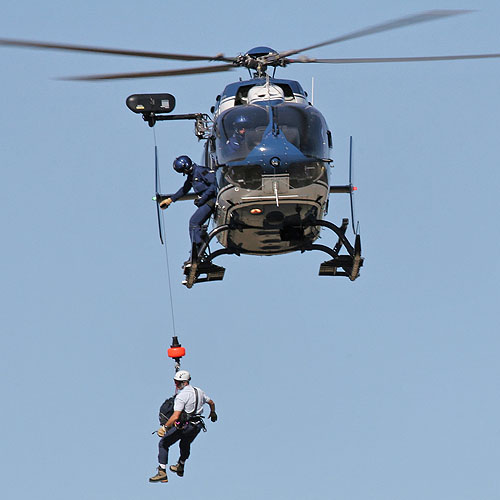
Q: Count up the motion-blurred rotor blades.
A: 4